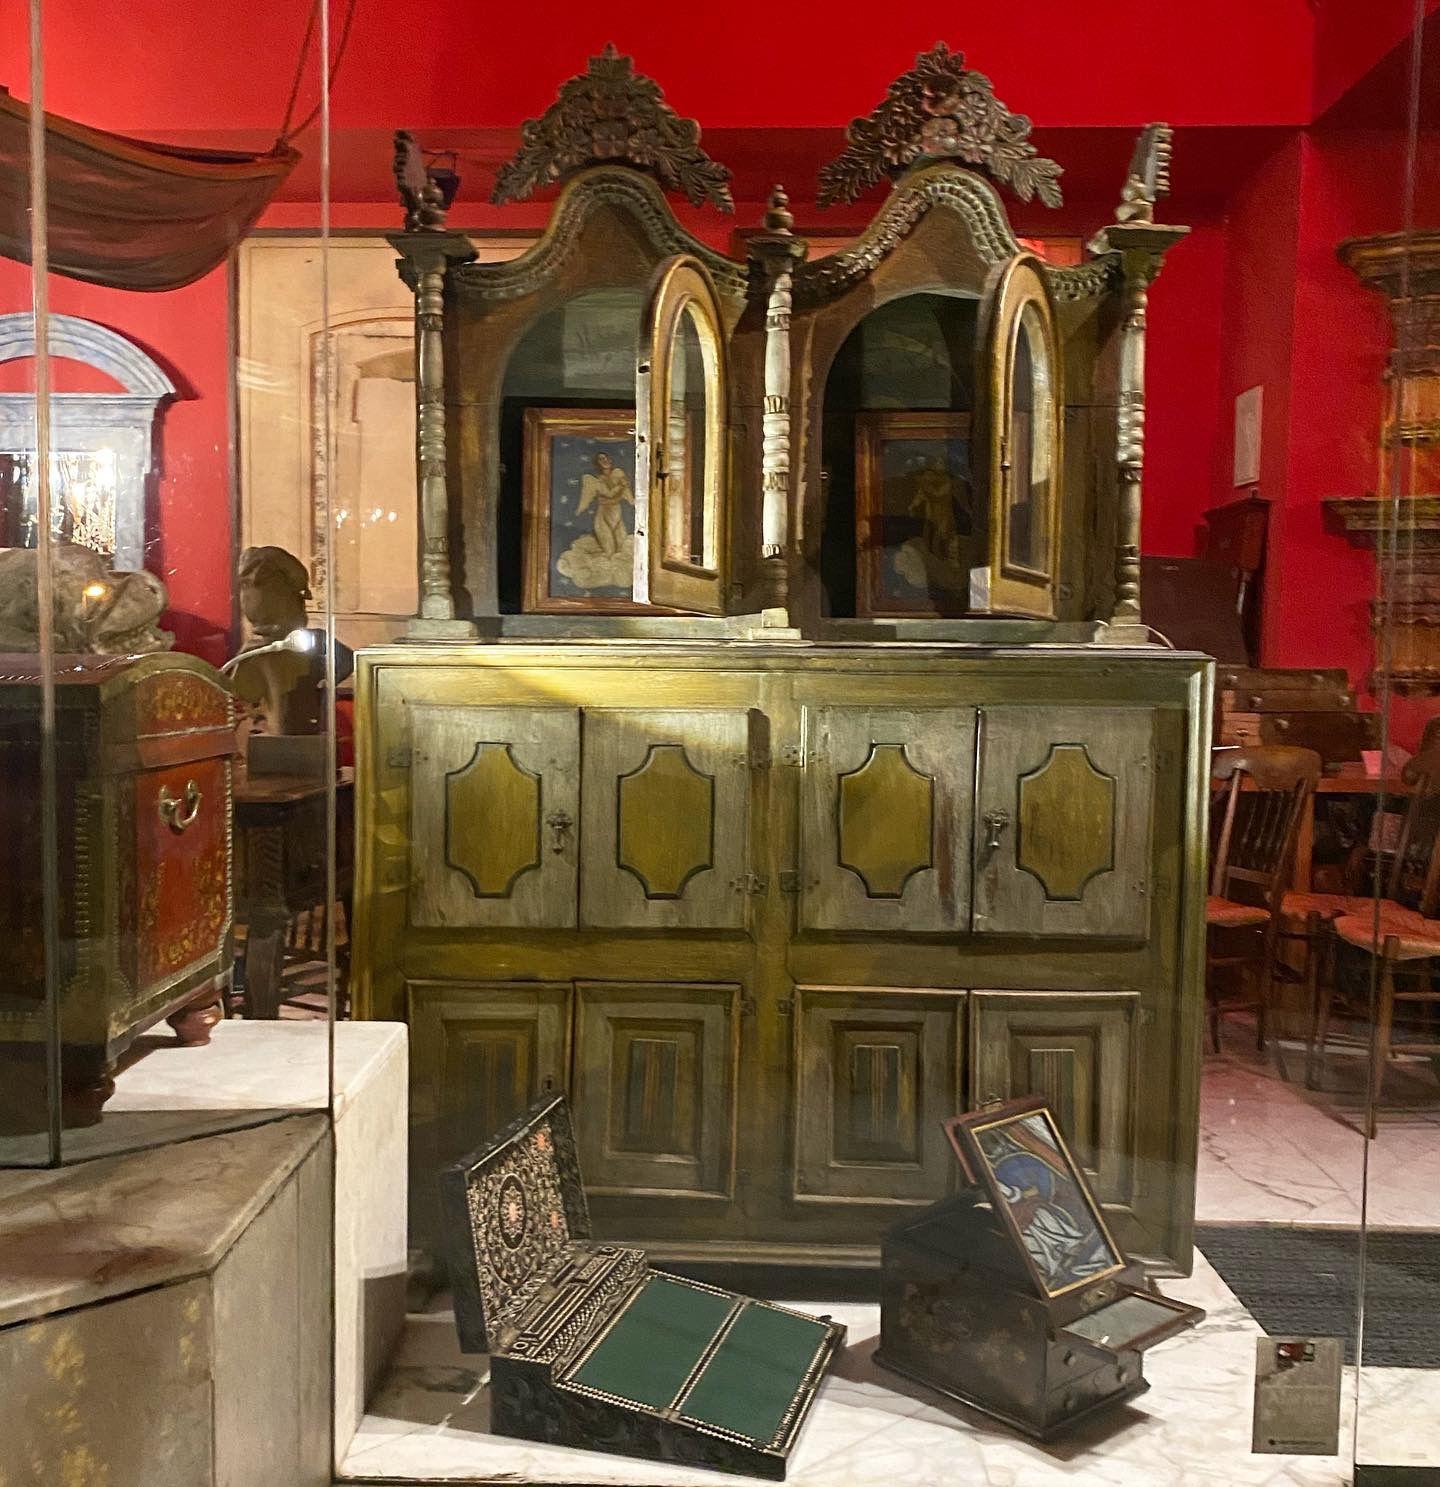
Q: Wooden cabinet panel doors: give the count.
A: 8